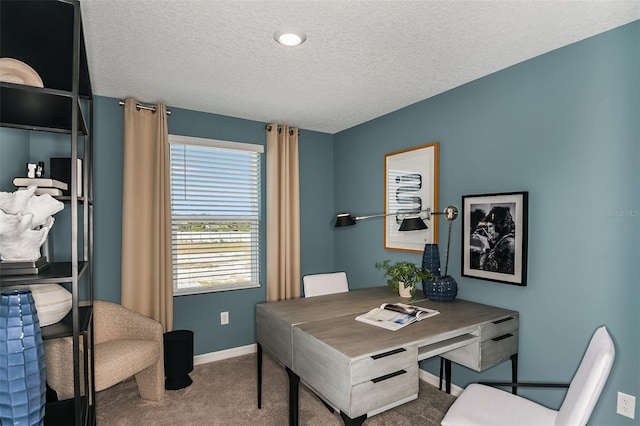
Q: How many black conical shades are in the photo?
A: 2